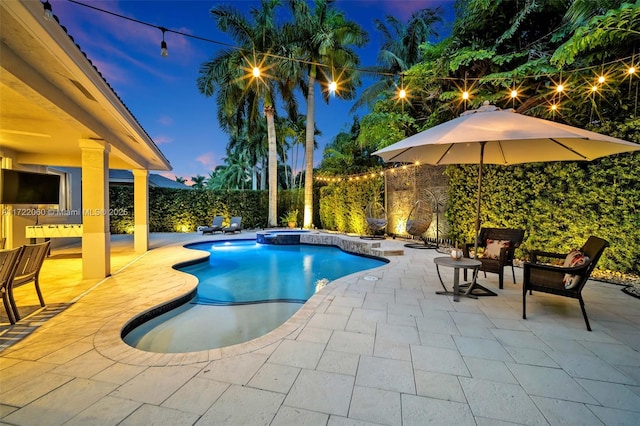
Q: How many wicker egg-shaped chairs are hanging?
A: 2